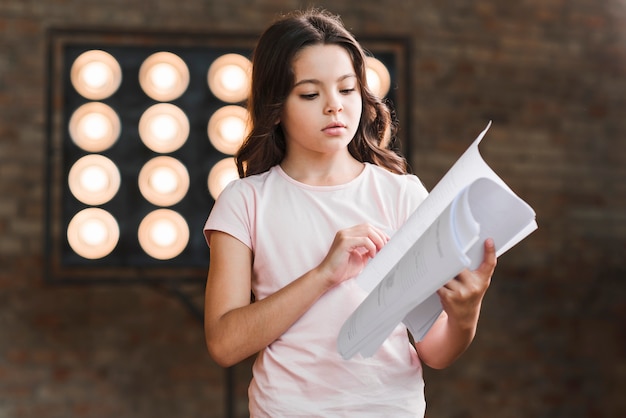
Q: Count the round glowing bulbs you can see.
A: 12